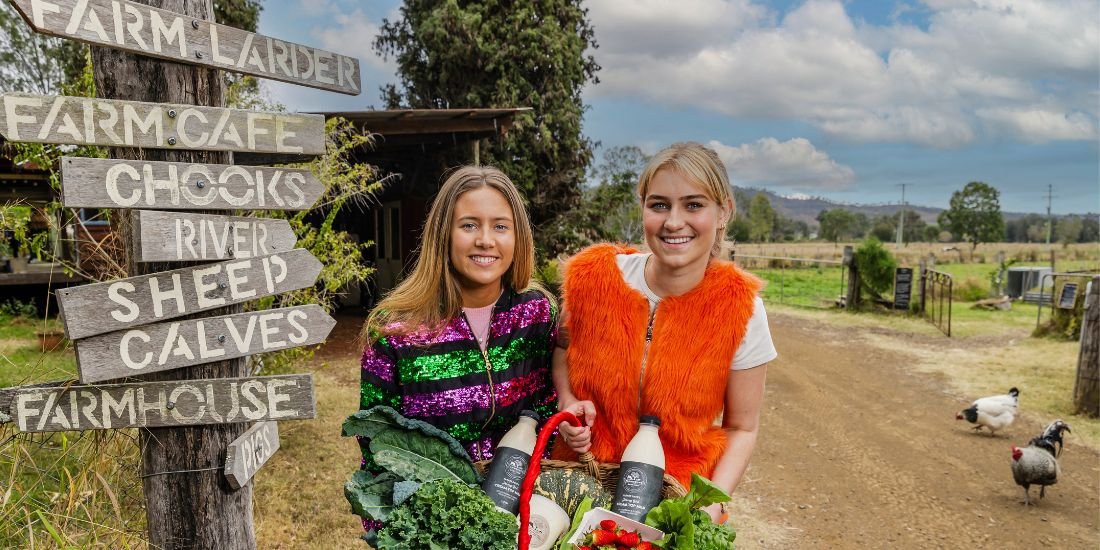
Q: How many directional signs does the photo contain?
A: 8